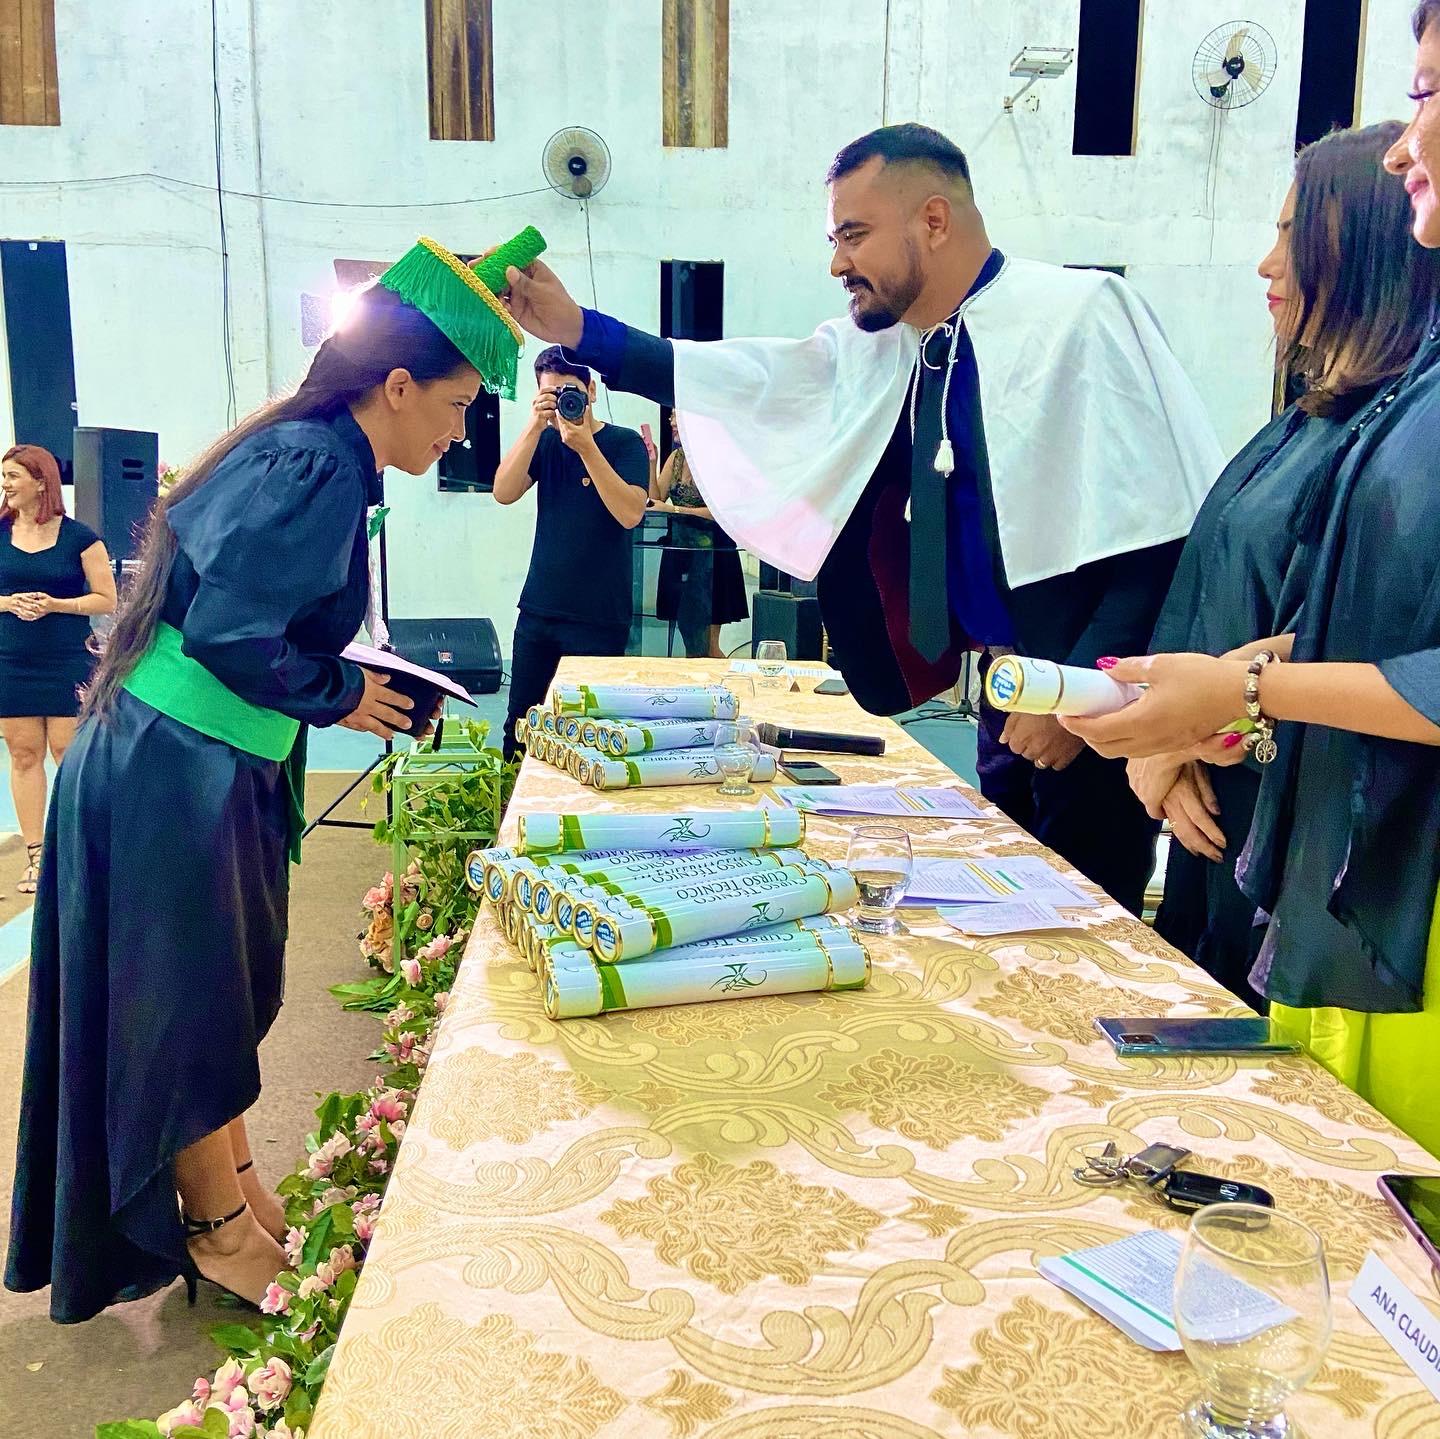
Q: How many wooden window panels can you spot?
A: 3